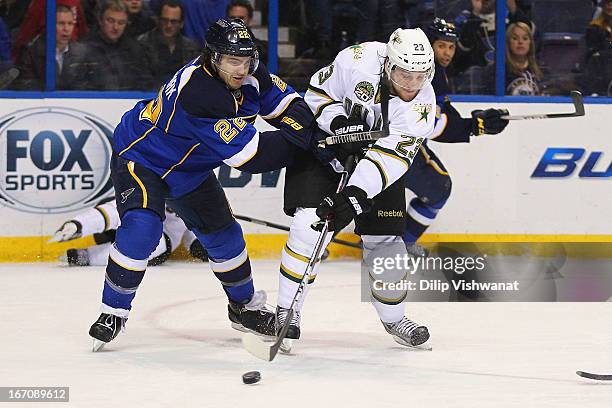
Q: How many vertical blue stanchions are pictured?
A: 3